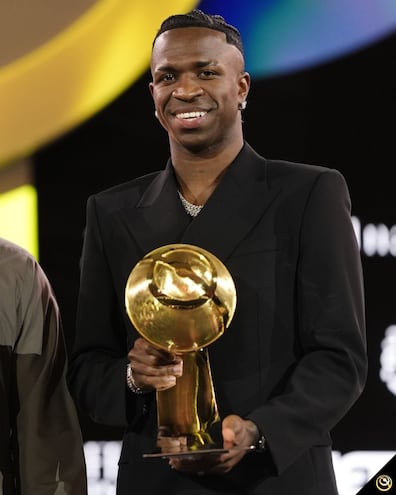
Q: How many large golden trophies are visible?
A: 1